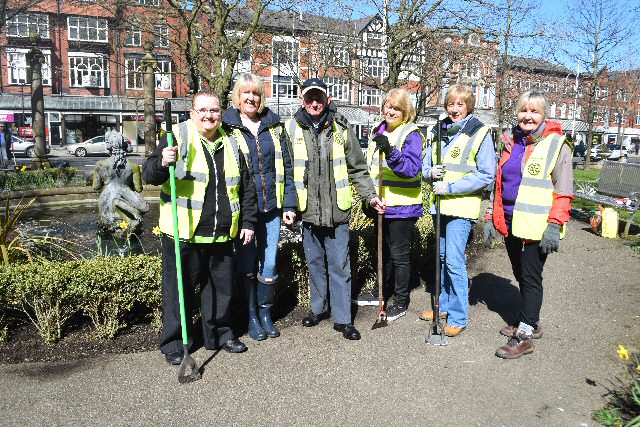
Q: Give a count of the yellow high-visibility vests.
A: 6